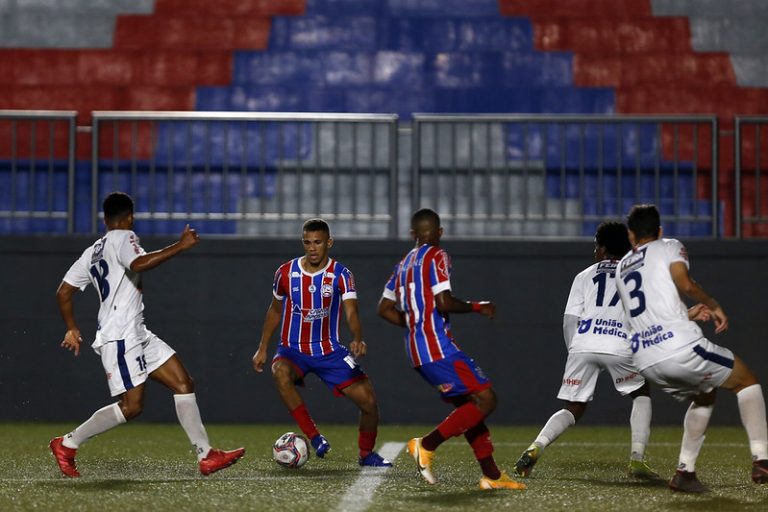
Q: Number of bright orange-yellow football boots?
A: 2